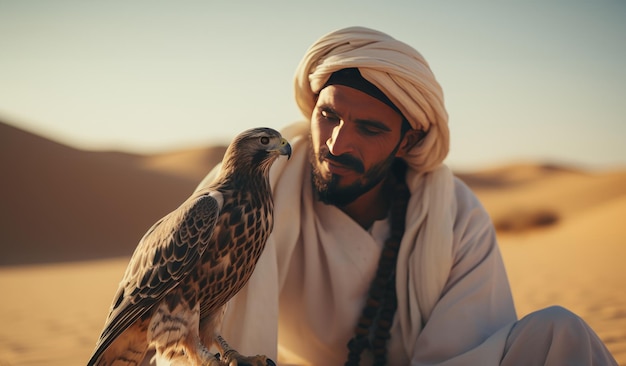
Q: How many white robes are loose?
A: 1